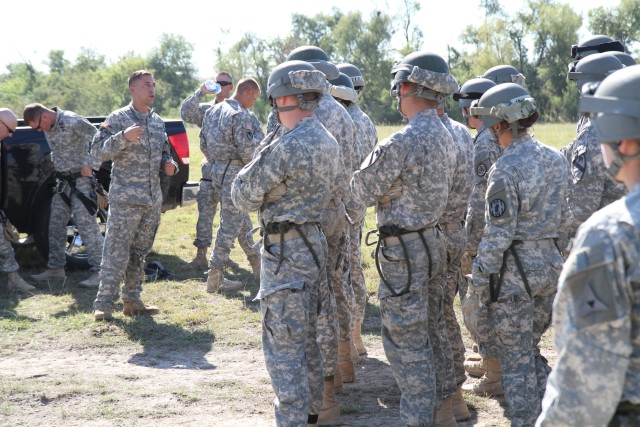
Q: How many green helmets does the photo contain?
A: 12